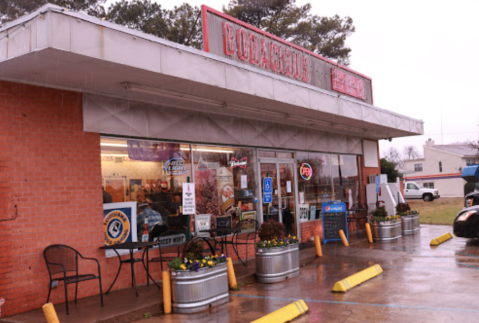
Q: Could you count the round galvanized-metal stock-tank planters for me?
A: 4